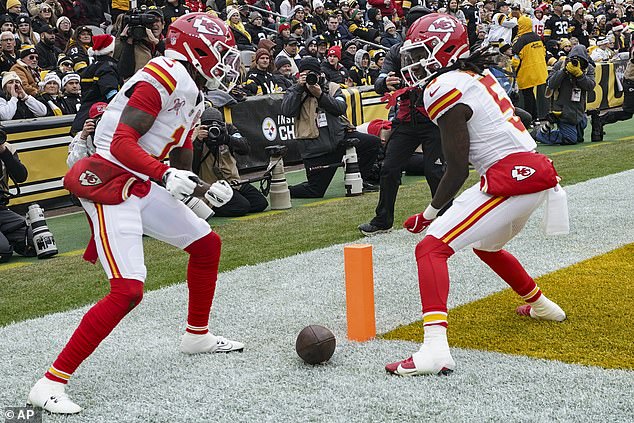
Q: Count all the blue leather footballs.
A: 0